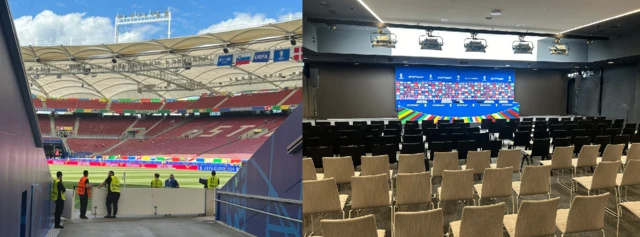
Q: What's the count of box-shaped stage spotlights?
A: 5